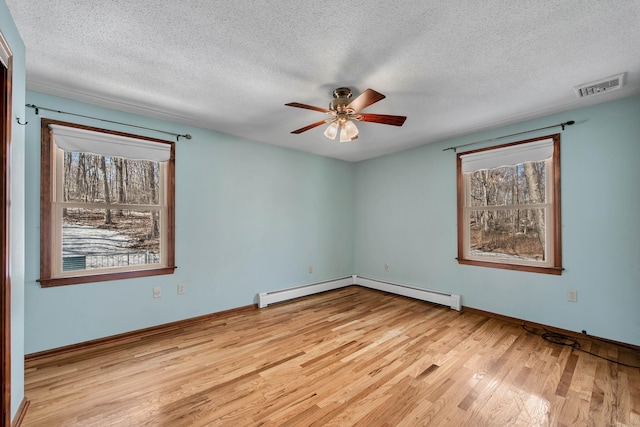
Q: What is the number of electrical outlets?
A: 5